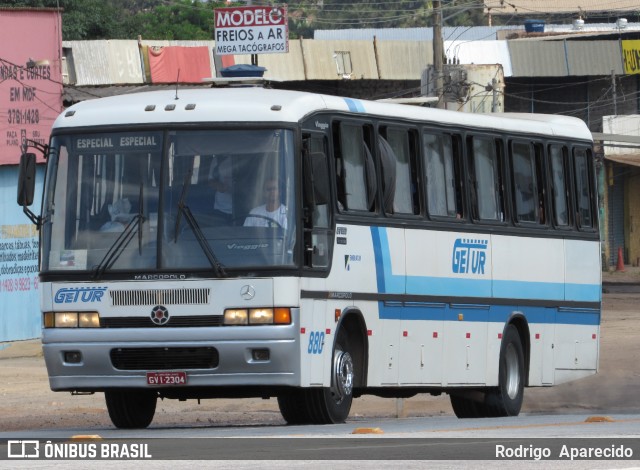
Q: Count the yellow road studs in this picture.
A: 3